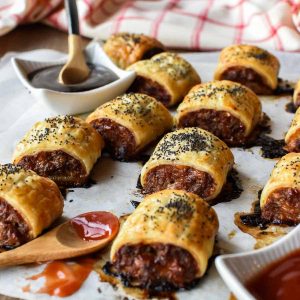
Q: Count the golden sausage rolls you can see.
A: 12